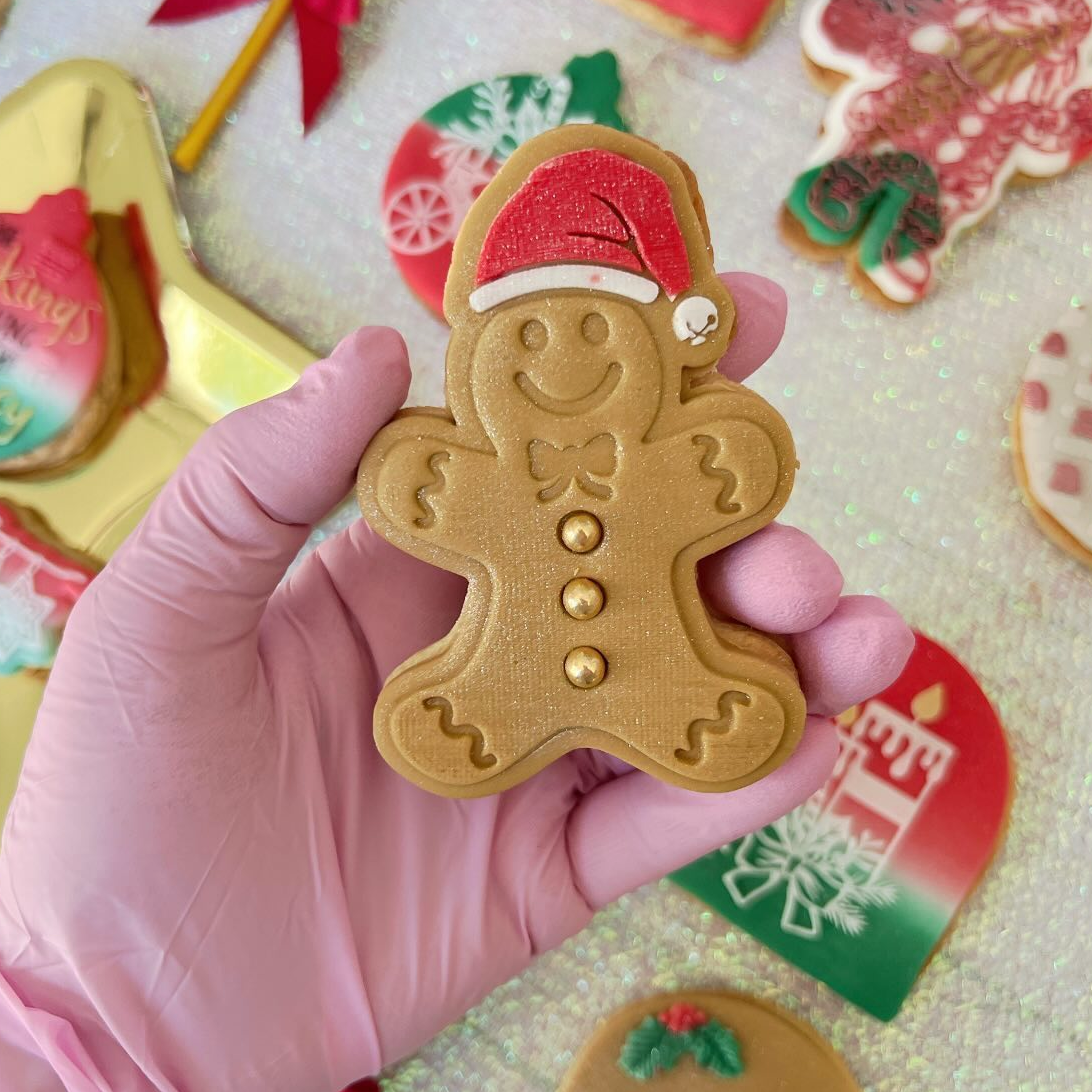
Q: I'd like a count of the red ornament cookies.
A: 2